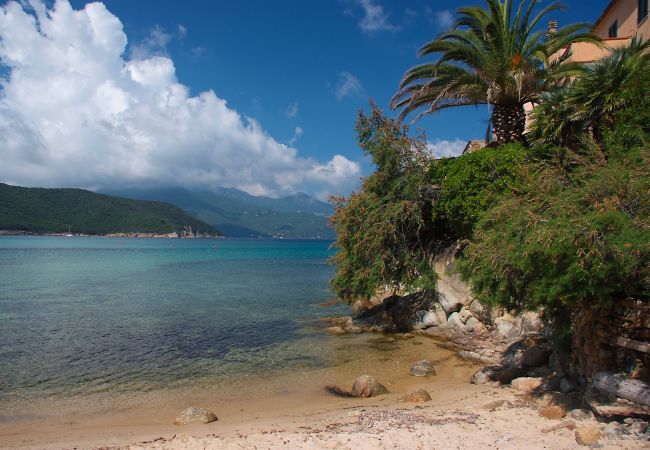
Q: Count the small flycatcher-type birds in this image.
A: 0